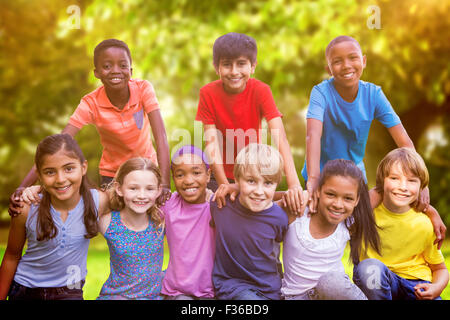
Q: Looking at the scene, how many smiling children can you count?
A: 9